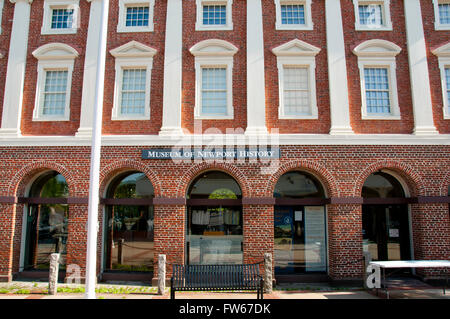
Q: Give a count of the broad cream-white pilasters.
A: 6